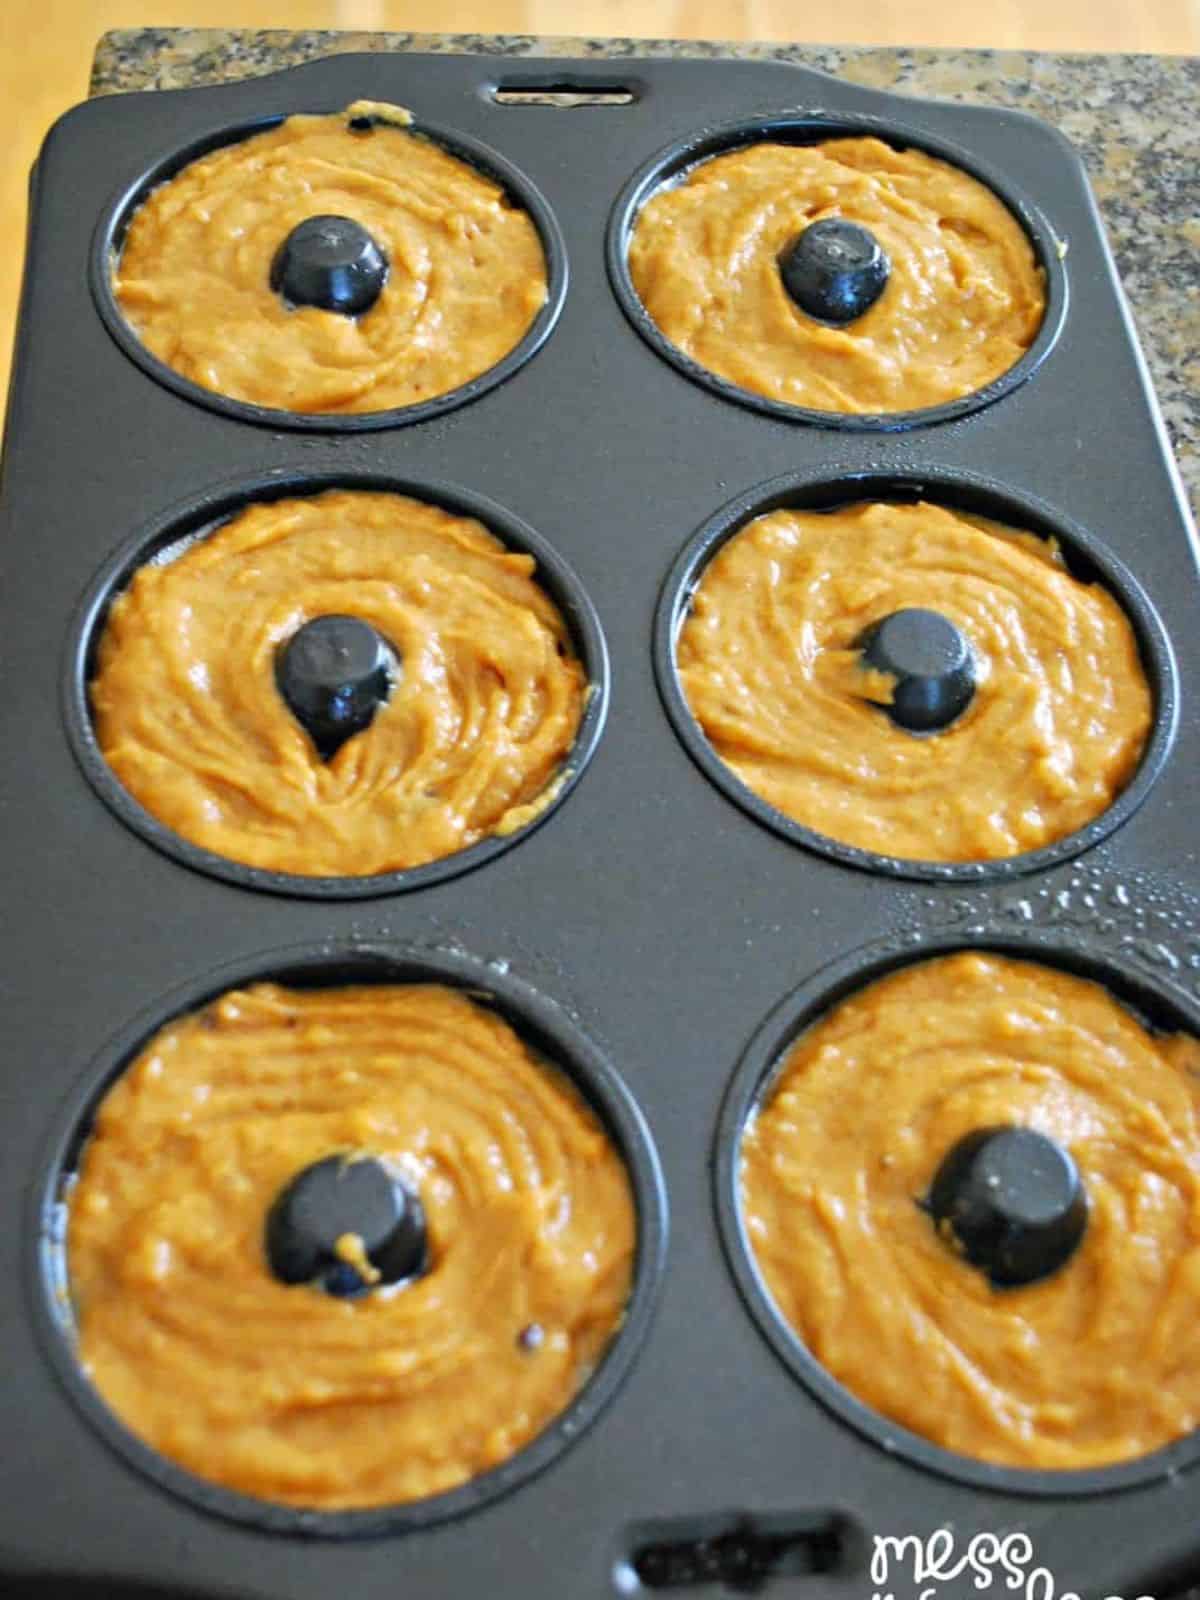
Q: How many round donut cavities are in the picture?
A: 6